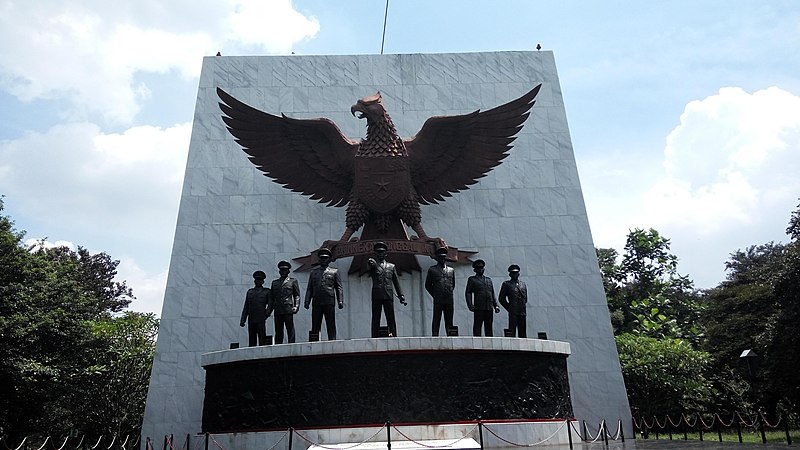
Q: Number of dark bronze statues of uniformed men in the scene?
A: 7